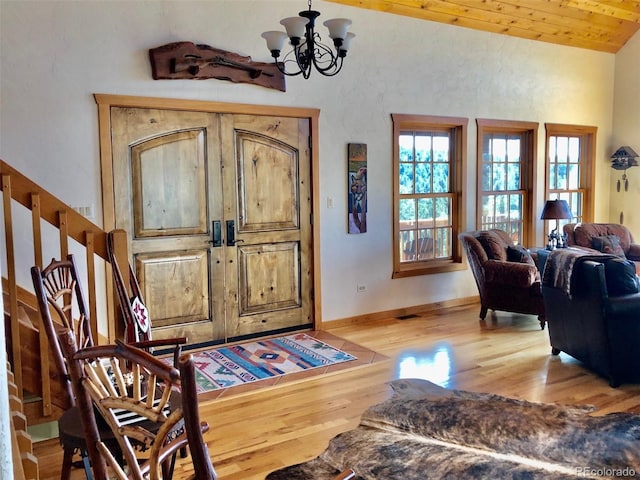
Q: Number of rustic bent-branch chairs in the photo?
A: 2